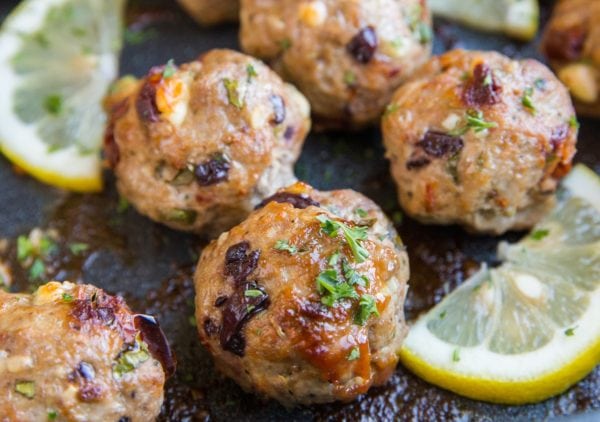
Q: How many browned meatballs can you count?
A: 7